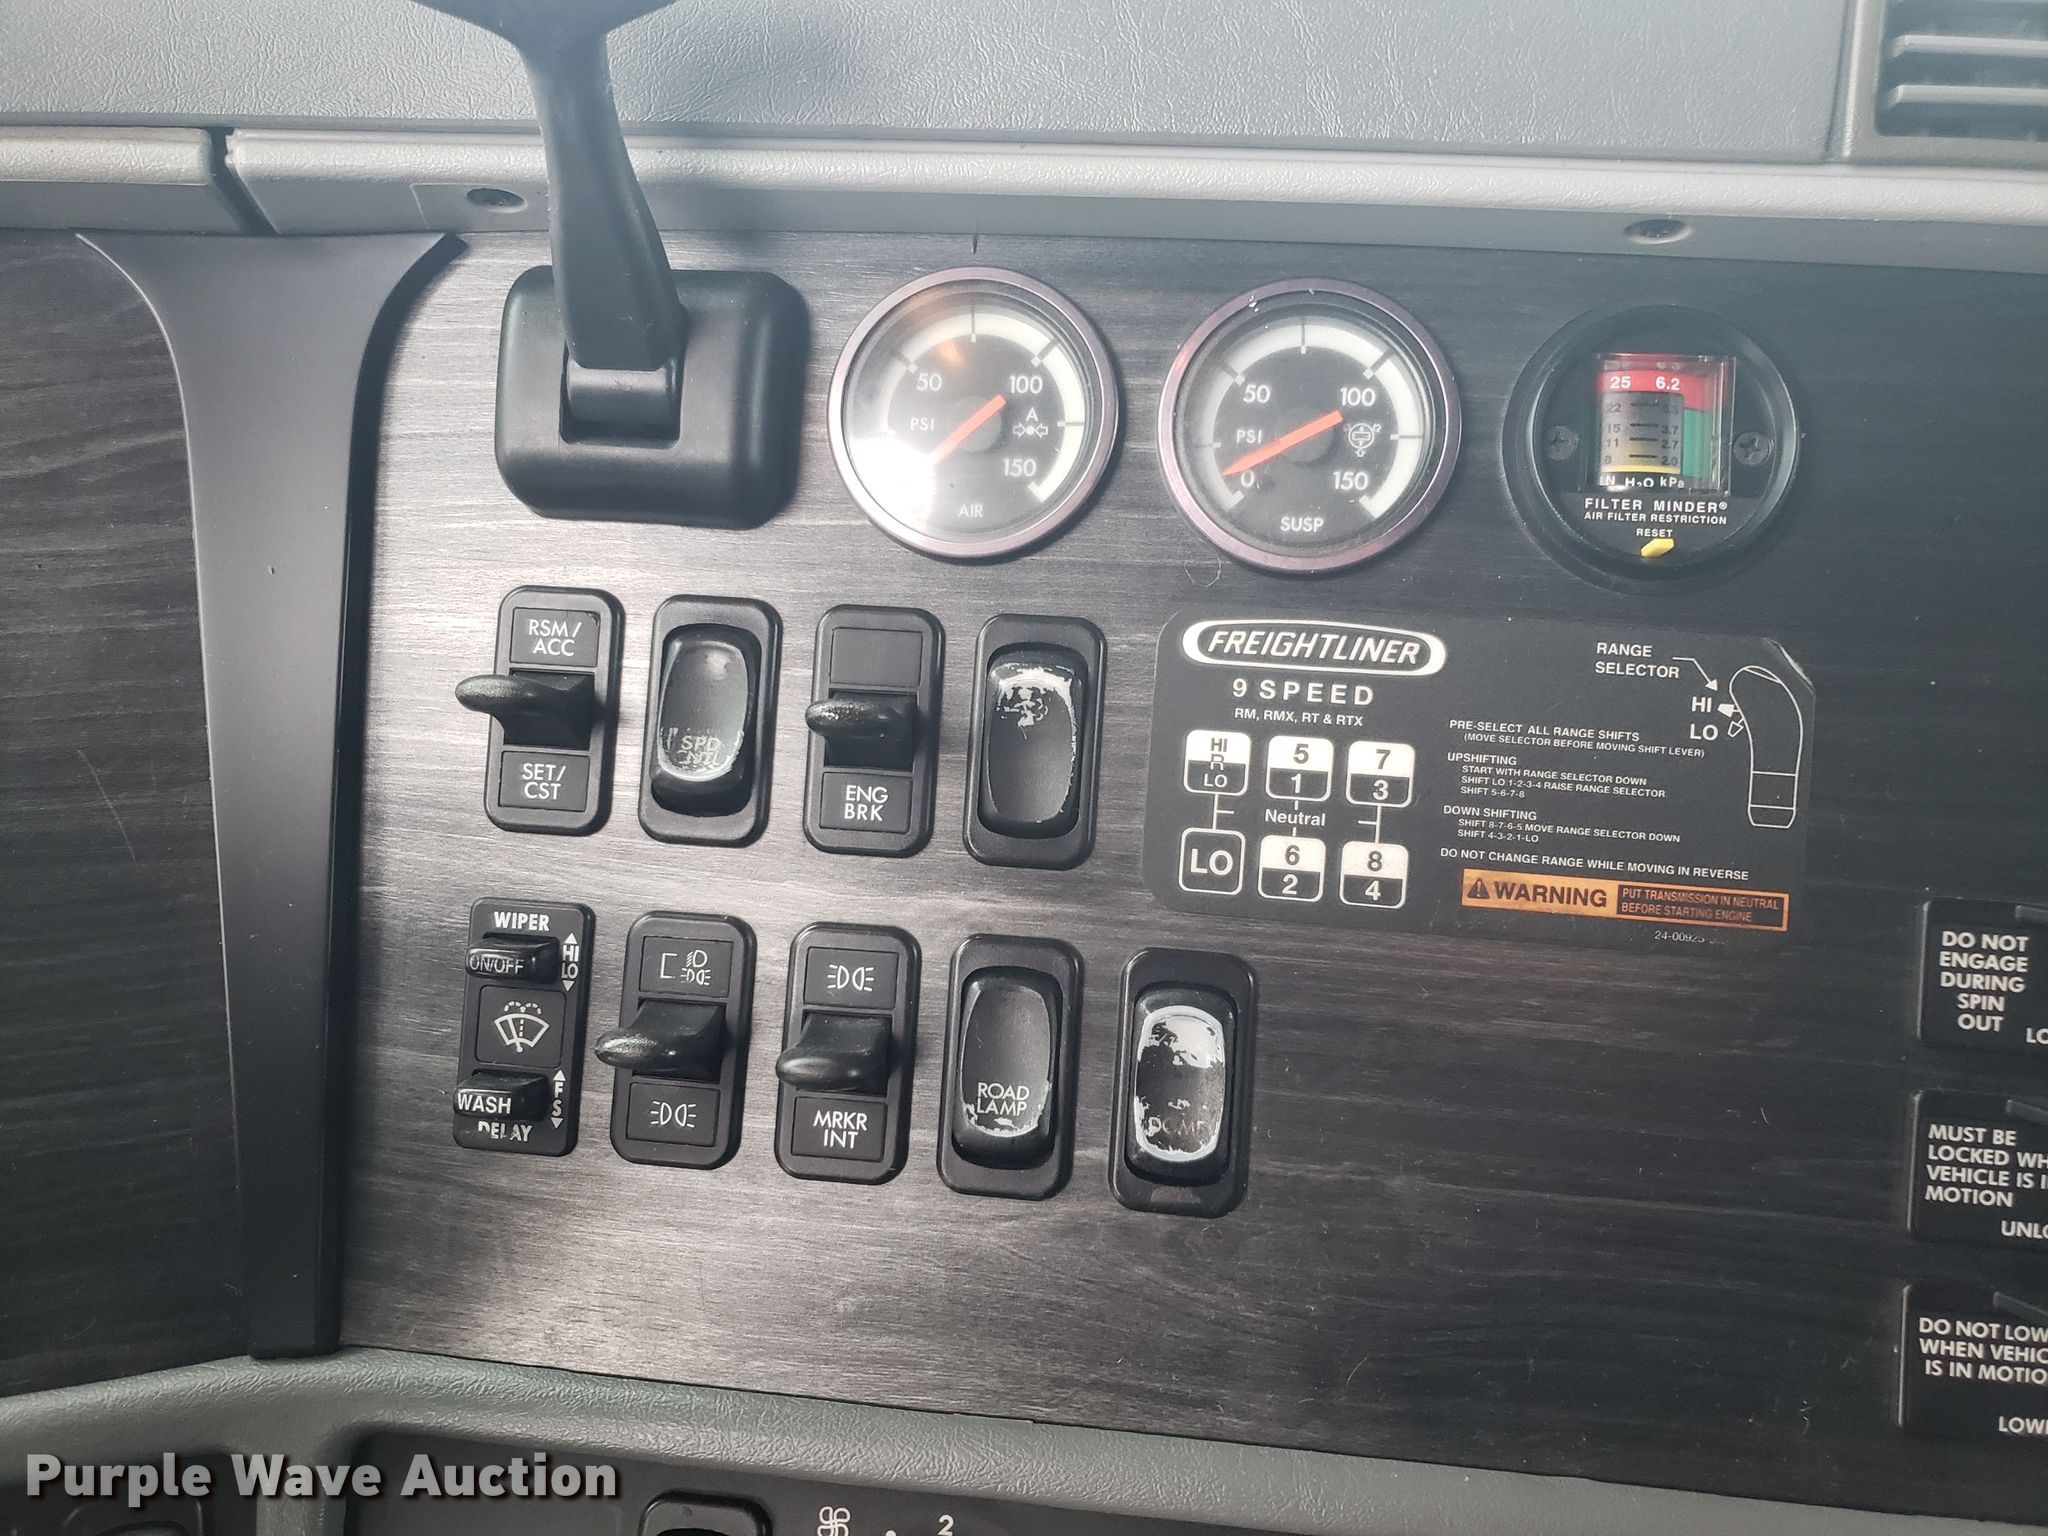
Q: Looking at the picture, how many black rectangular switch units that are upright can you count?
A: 9